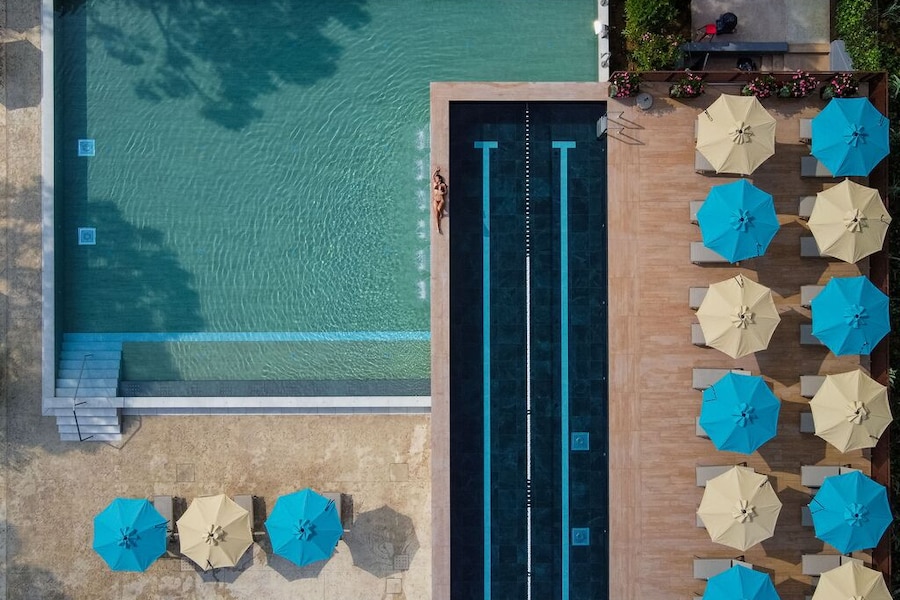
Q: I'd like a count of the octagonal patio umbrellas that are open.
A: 15